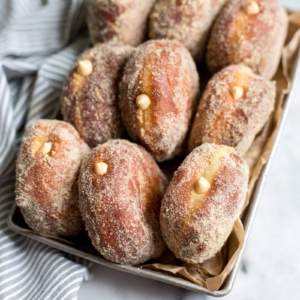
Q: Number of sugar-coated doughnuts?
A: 9